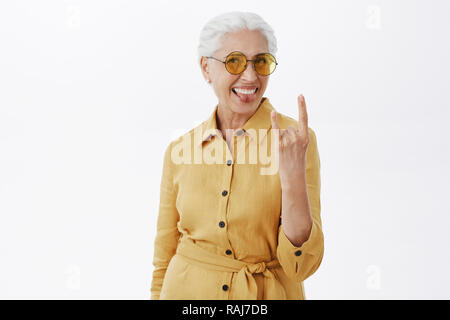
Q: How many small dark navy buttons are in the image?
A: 7